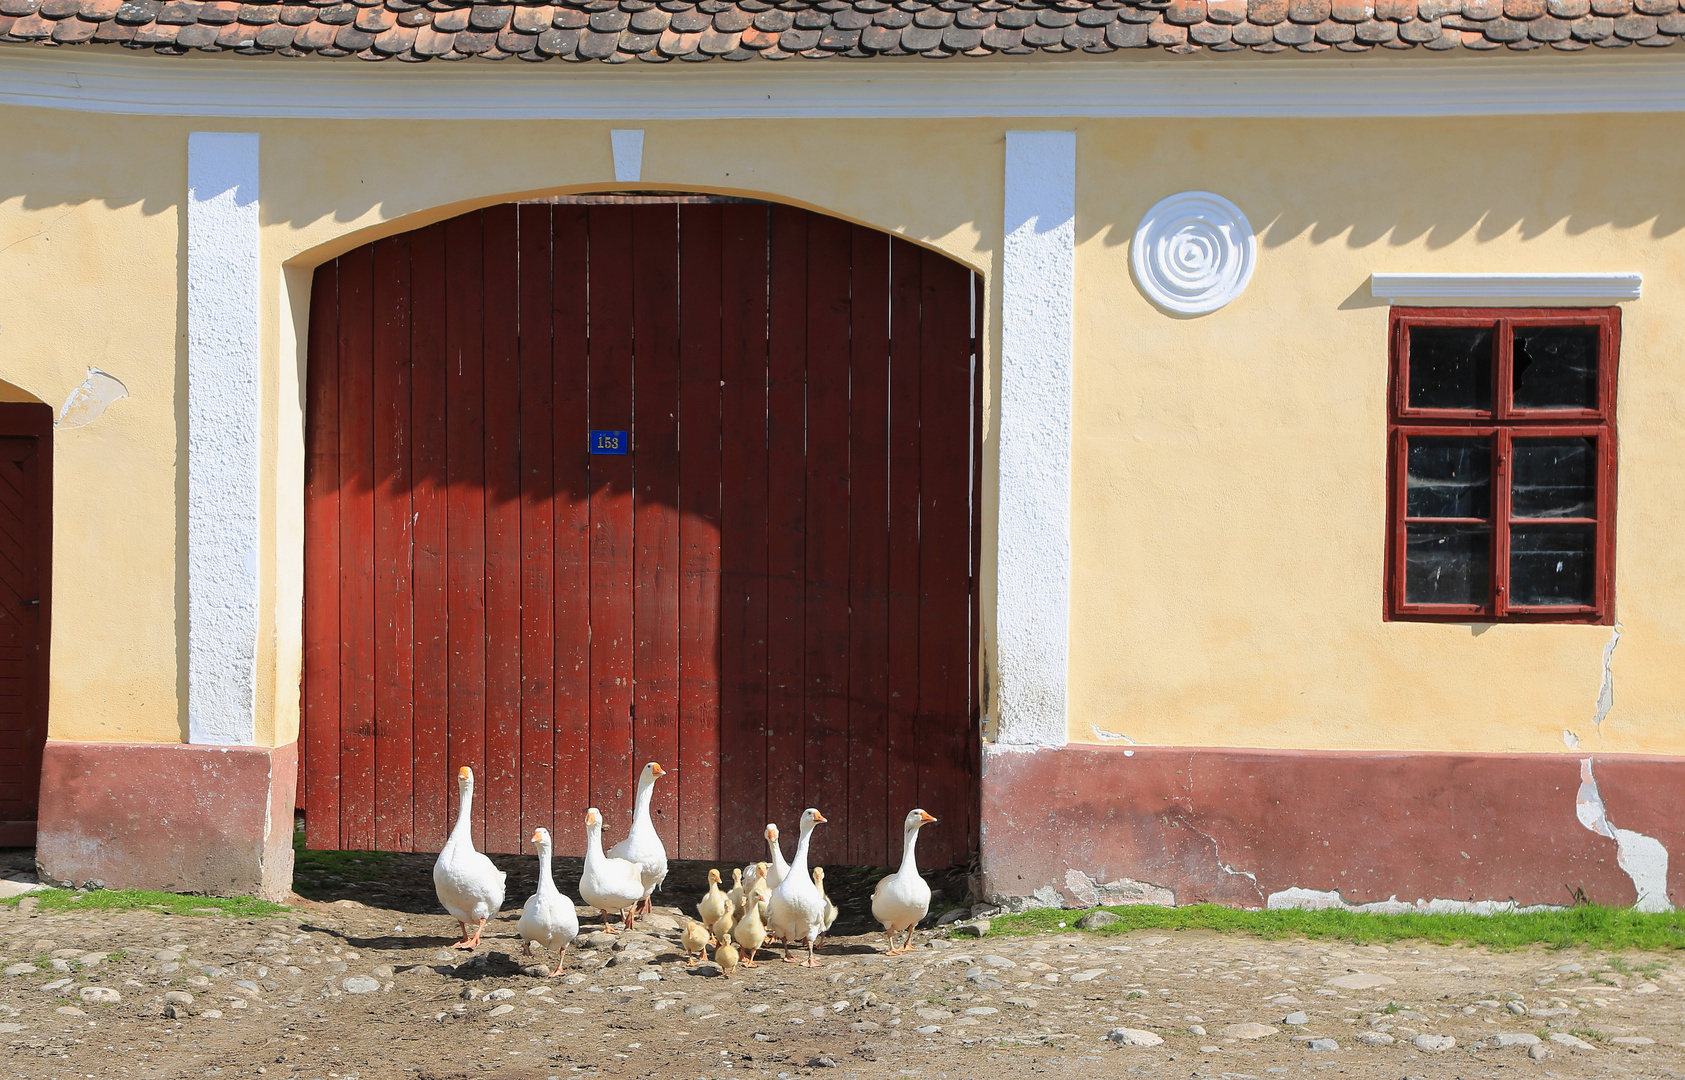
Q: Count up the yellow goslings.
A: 9